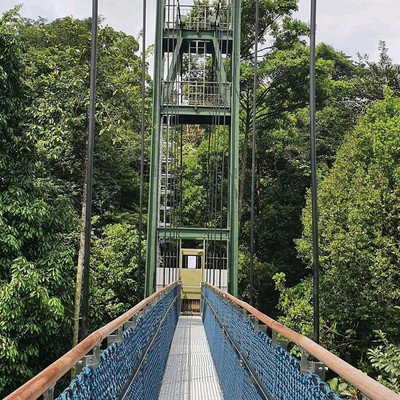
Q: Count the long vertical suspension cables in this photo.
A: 4